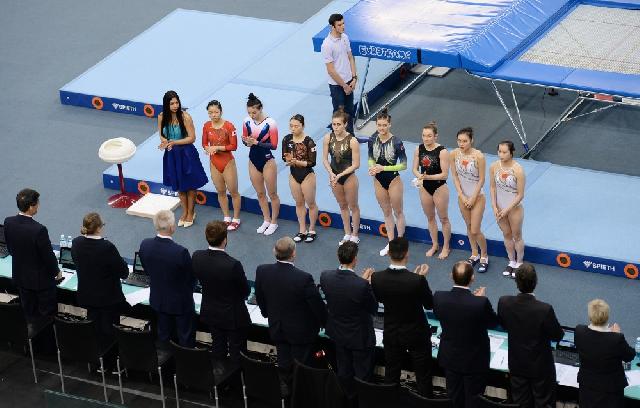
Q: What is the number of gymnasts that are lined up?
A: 8